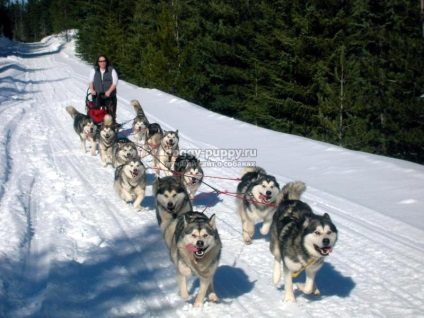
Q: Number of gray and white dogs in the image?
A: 12